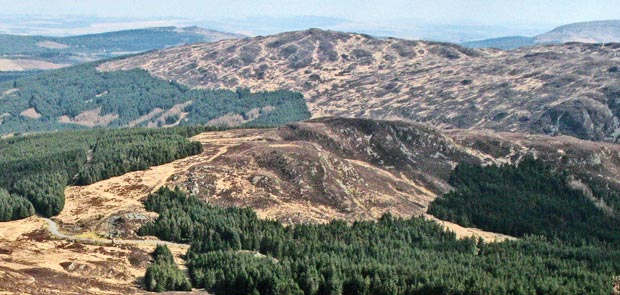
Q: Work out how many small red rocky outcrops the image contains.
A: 0